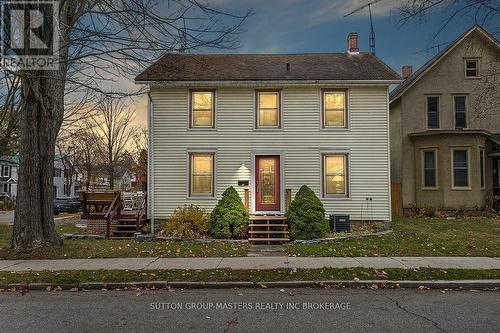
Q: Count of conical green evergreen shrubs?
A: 2